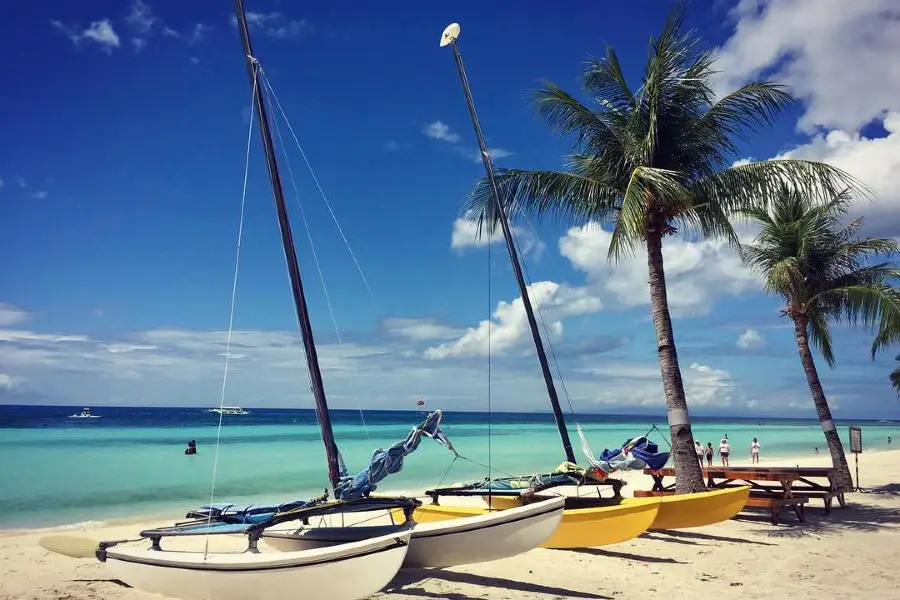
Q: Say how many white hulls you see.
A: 2